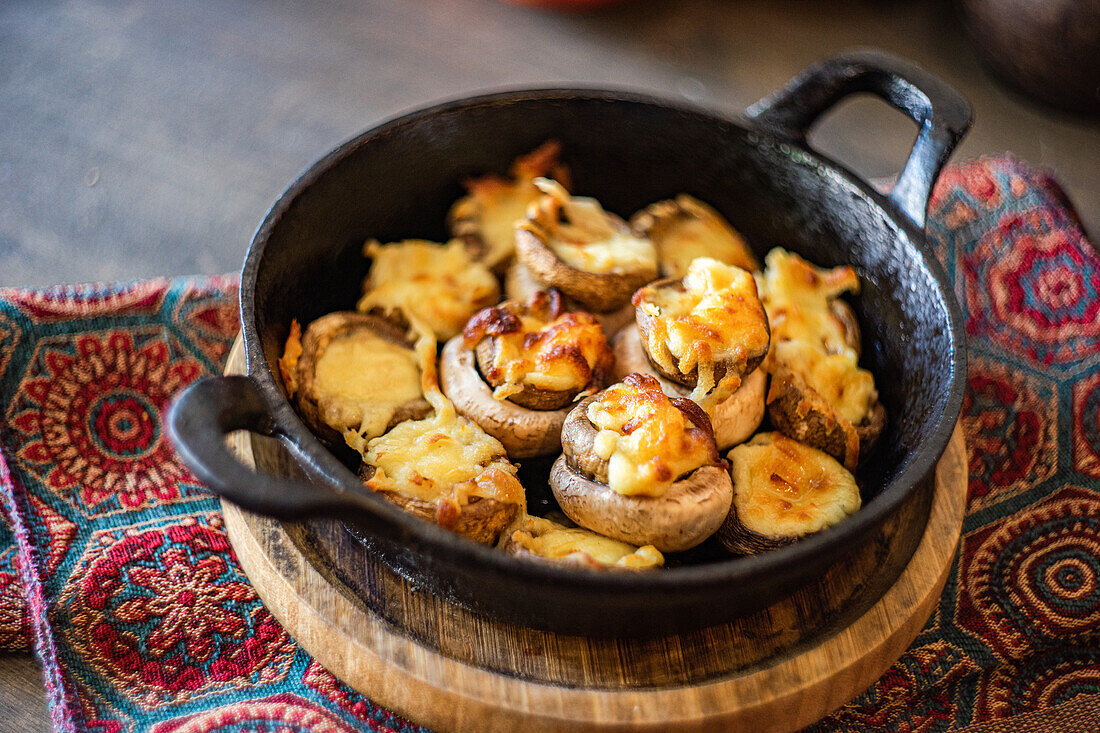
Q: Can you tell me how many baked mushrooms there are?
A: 13